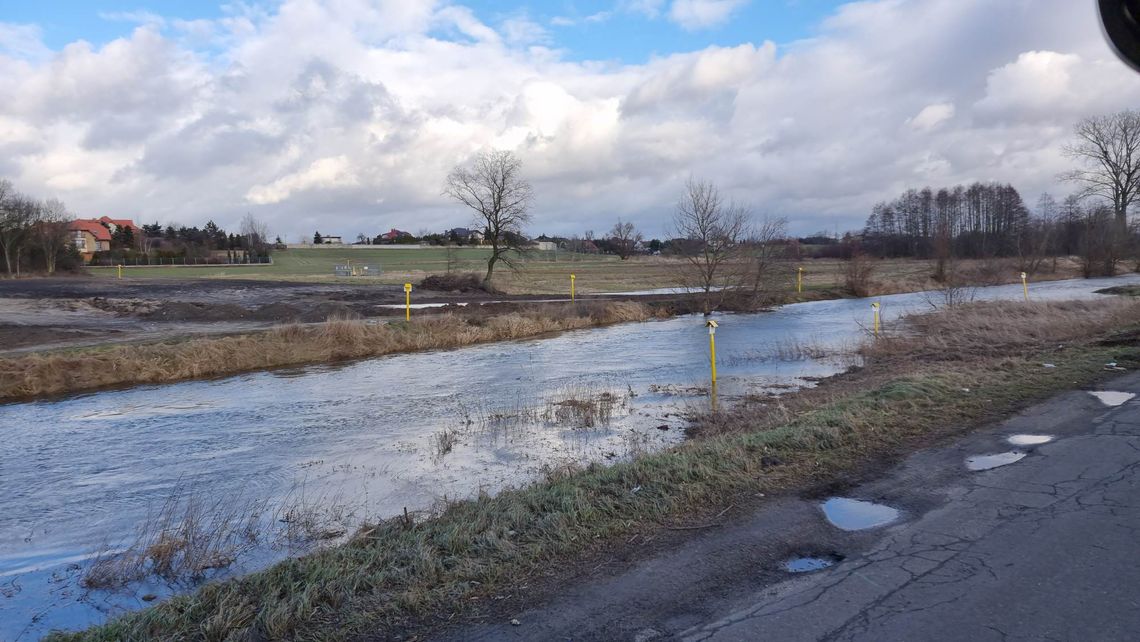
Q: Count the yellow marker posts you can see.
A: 7